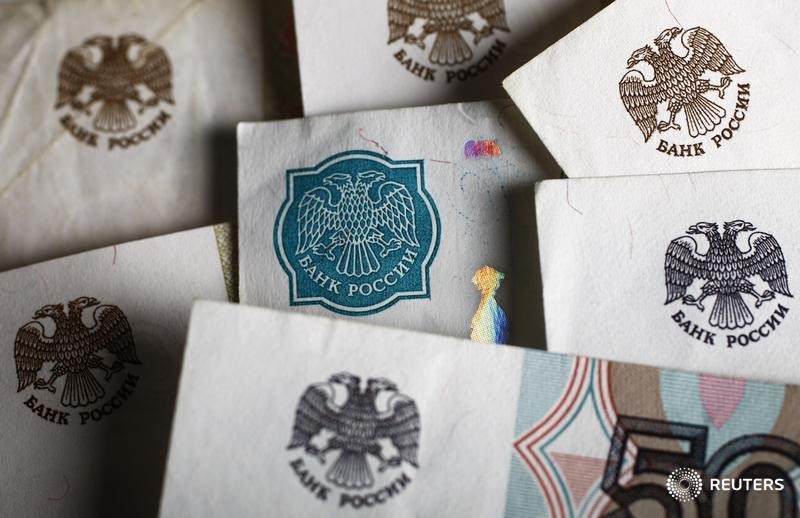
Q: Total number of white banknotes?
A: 7